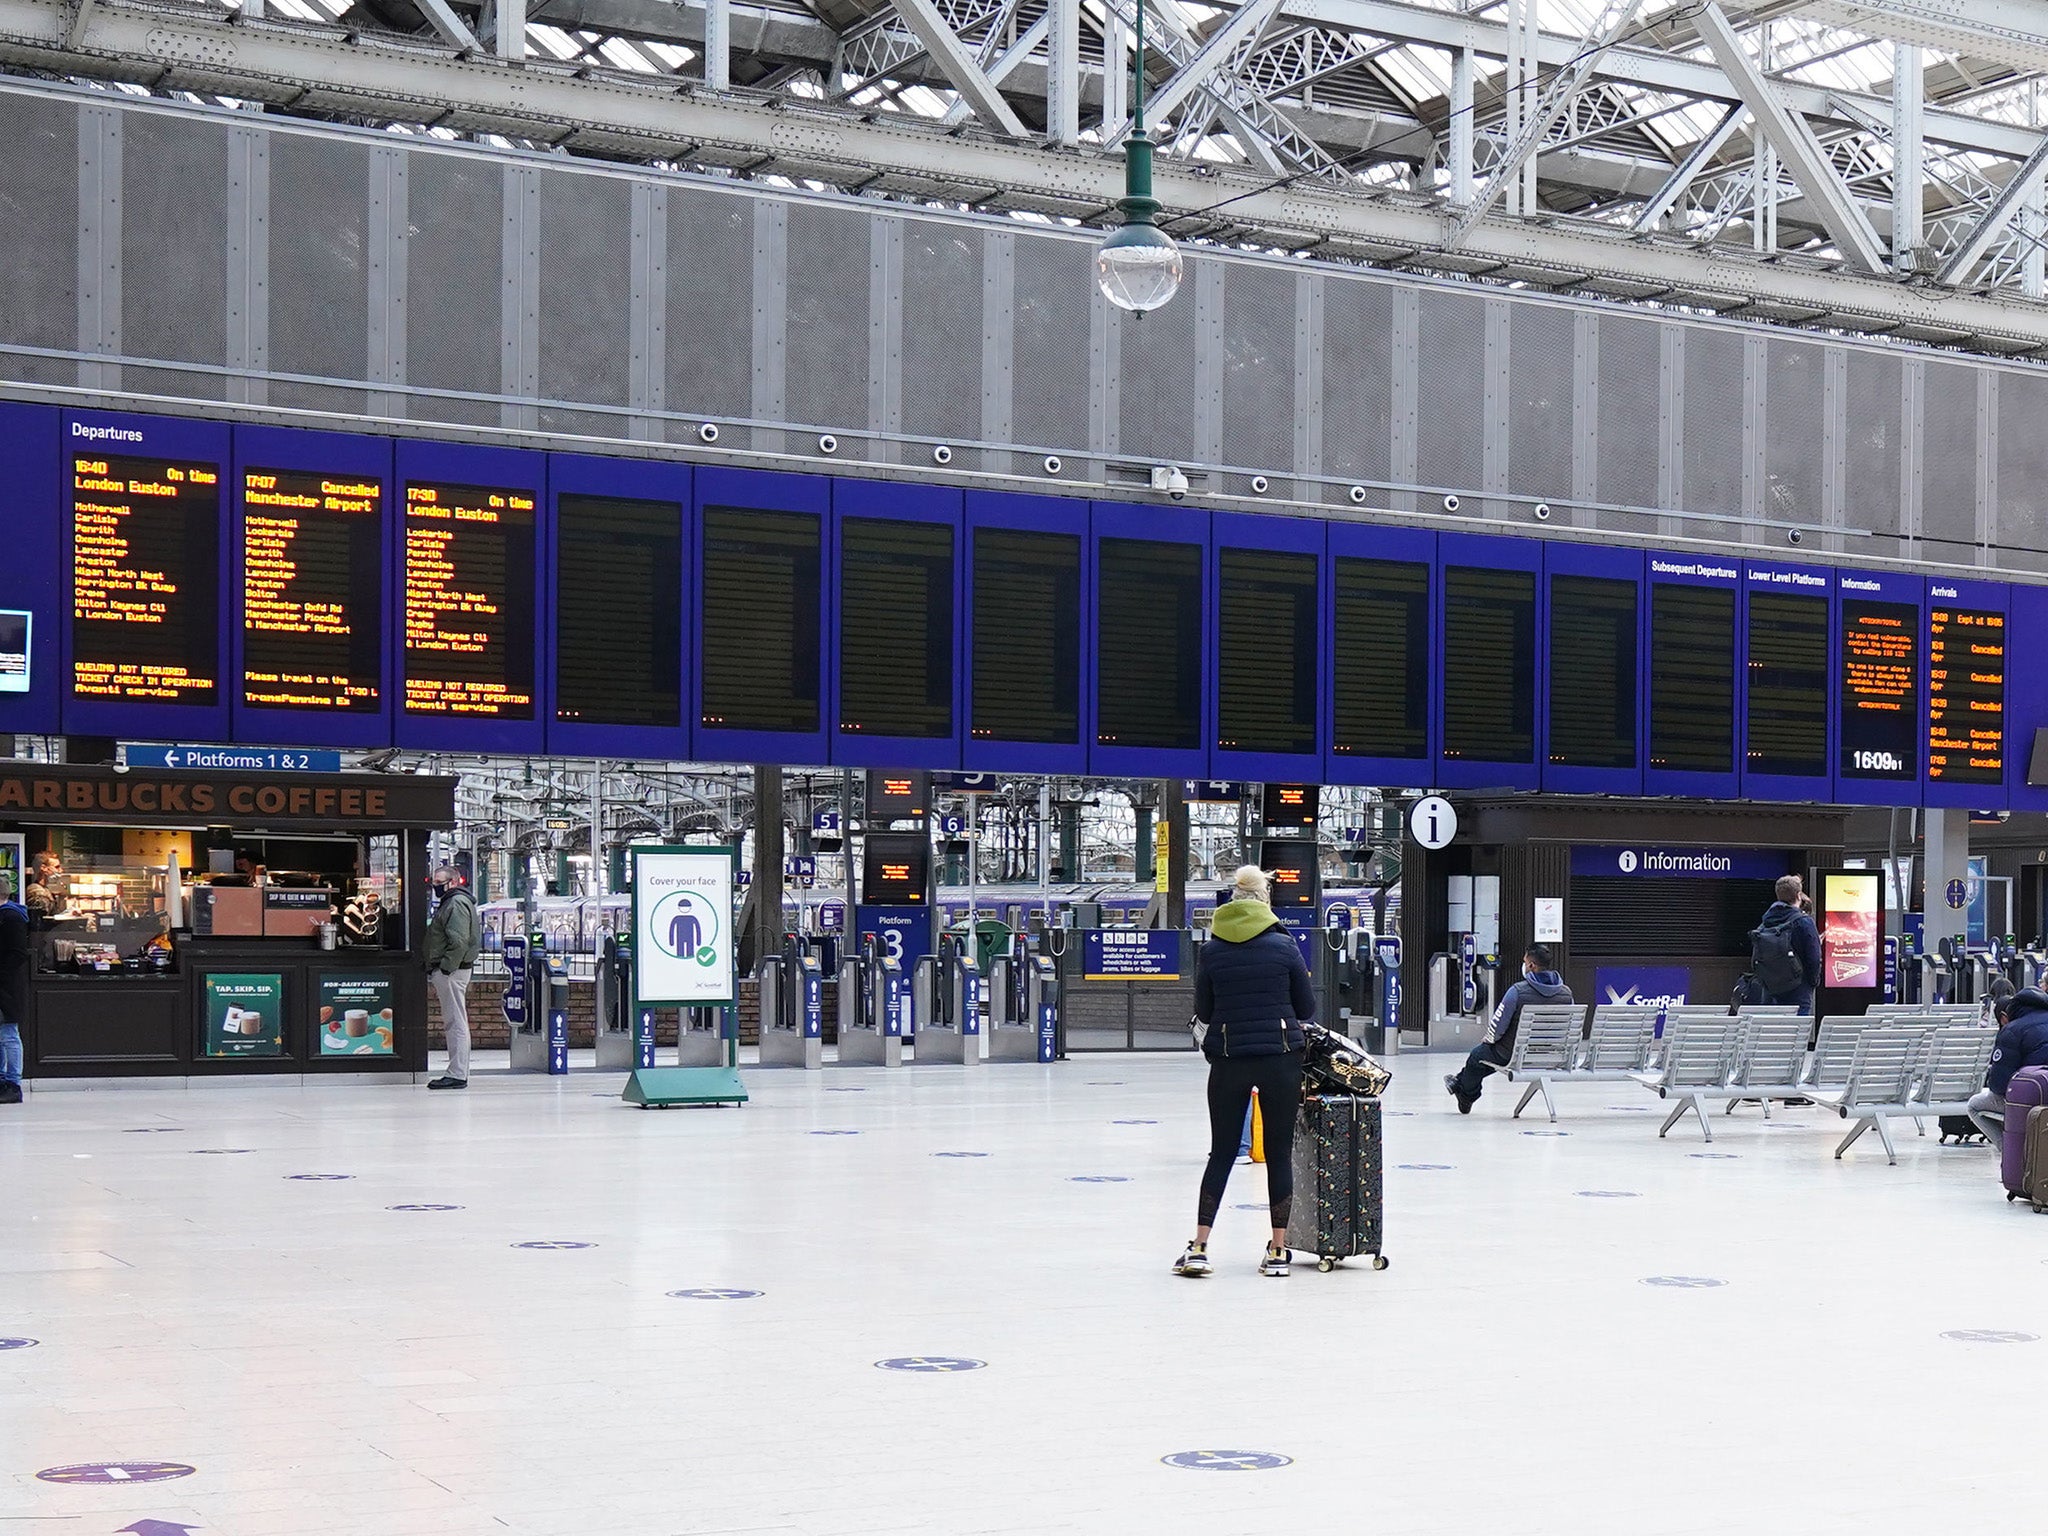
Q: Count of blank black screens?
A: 11